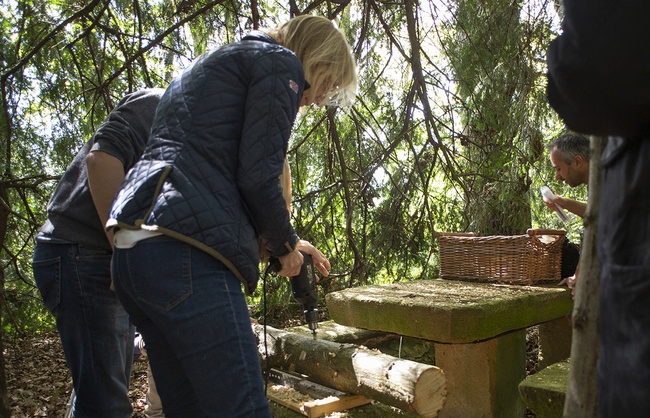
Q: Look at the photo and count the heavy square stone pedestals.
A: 2